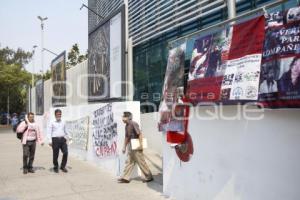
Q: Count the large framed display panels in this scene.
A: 3